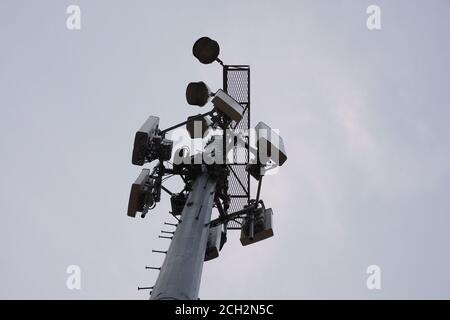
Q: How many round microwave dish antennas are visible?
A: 3